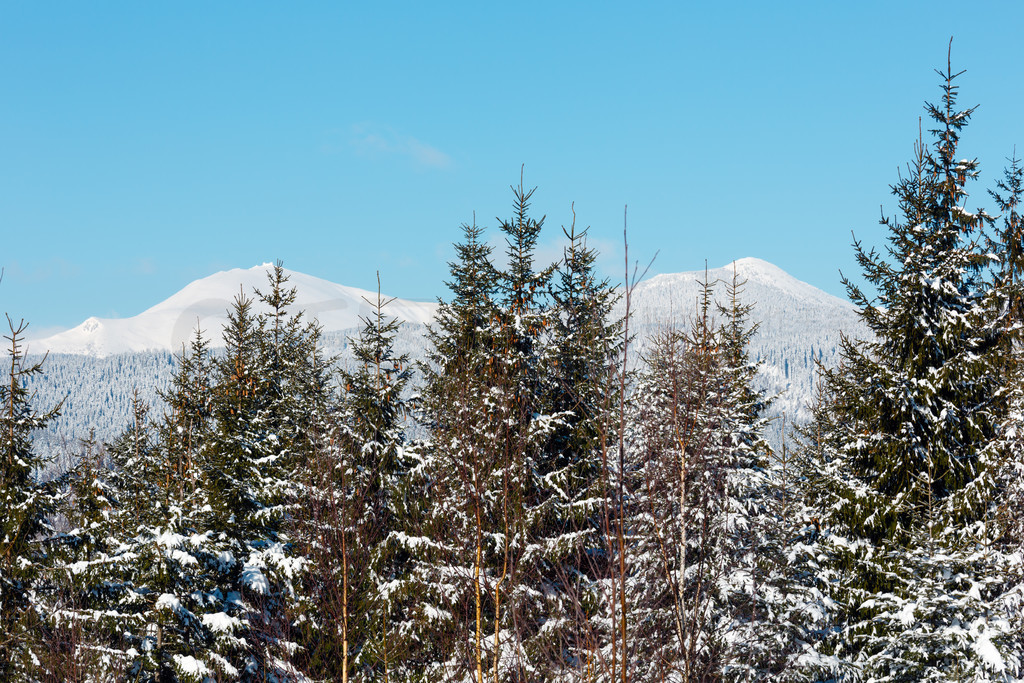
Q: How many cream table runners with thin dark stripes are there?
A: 0